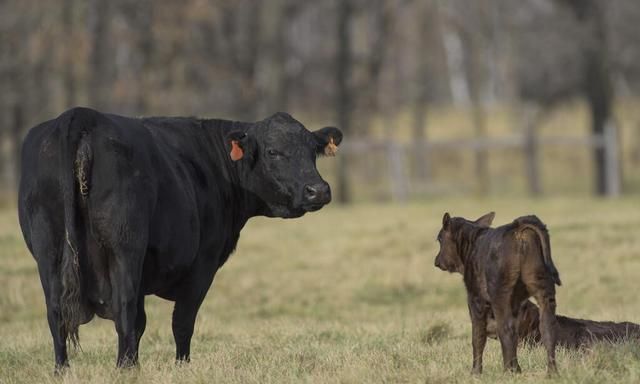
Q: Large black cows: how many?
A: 1